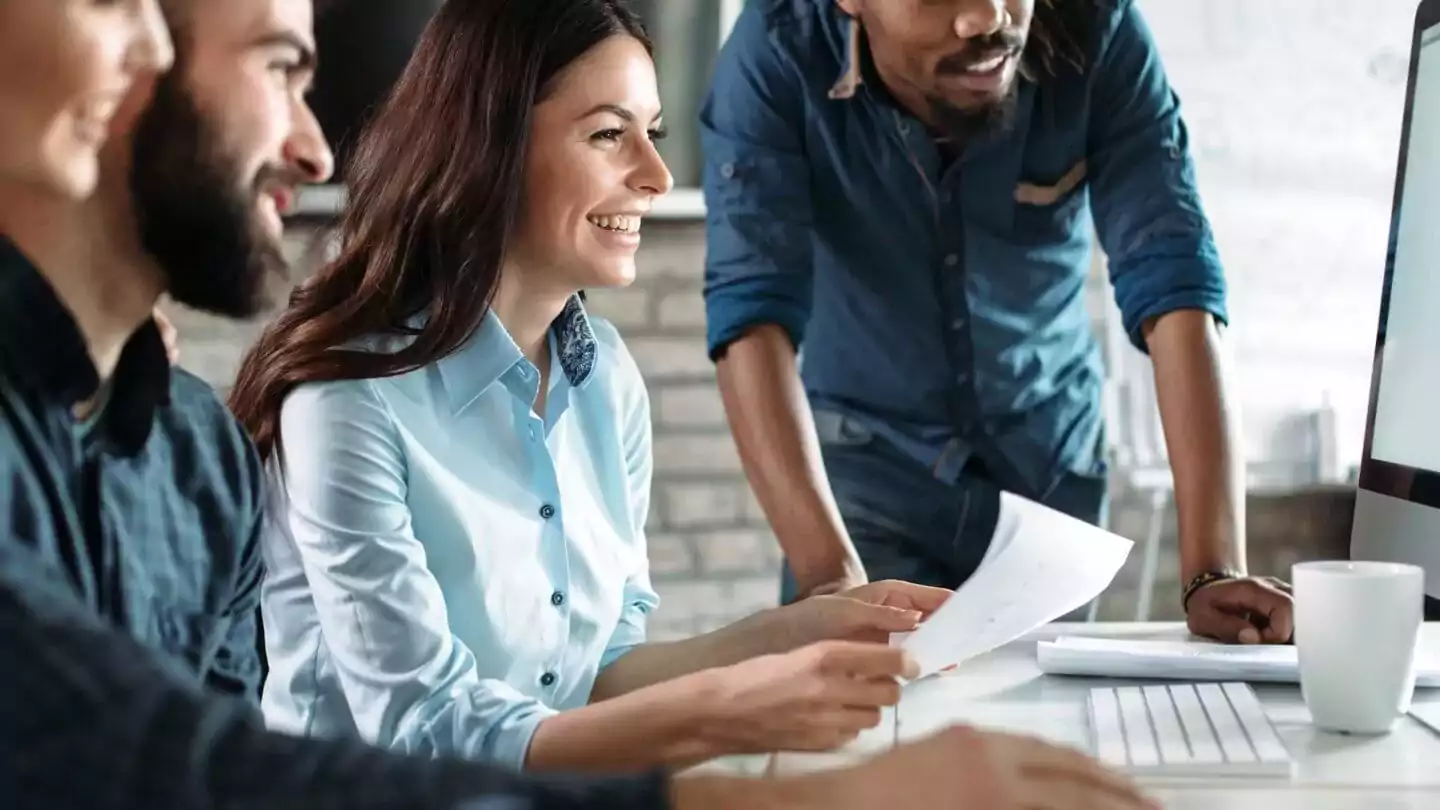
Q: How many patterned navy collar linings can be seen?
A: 1